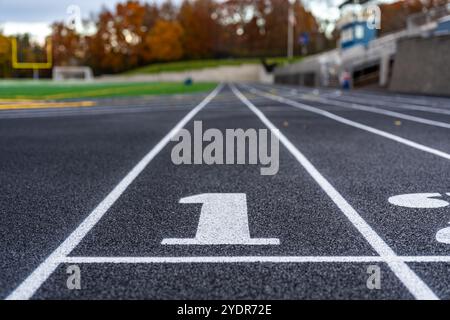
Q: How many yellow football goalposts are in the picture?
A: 1